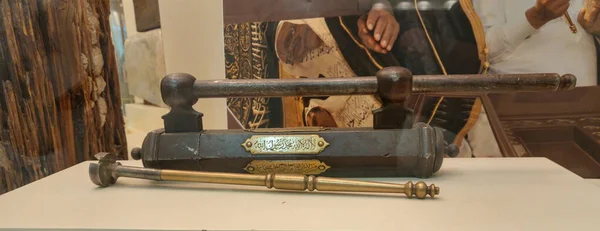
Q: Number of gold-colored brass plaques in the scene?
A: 2